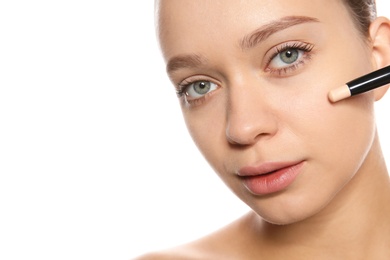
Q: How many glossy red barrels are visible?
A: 0